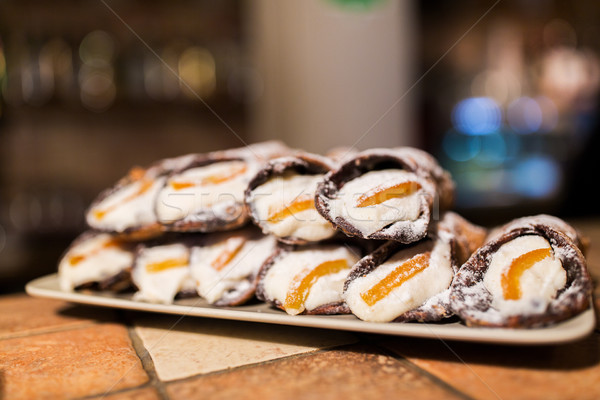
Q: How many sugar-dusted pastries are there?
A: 10